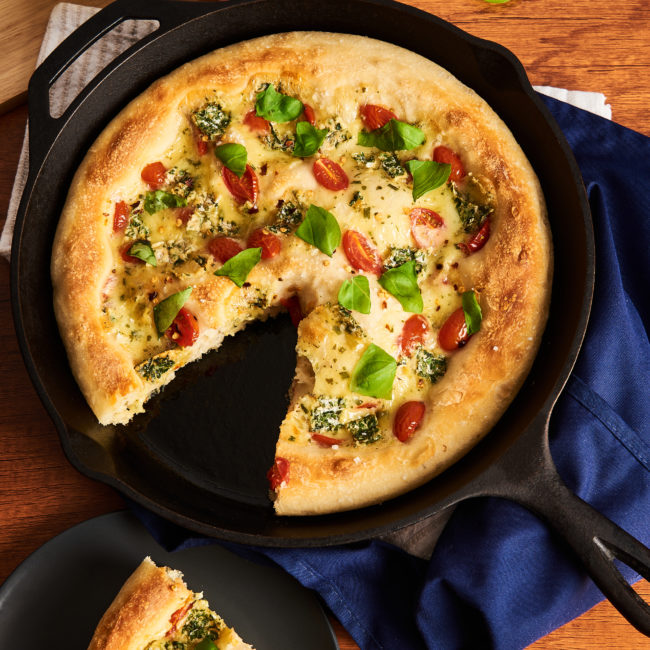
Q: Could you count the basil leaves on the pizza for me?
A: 14